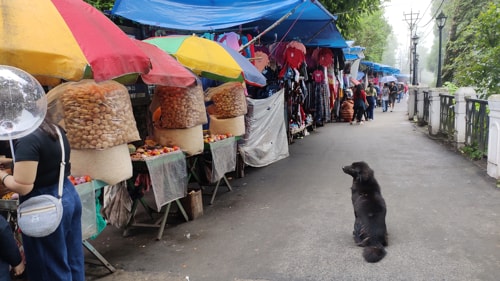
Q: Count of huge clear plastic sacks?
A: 3